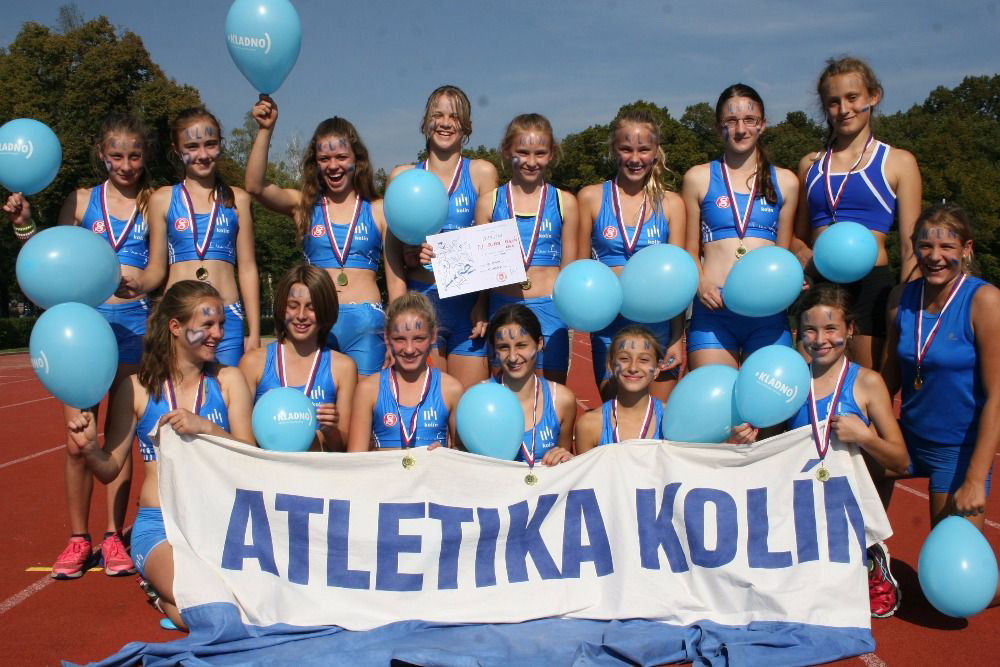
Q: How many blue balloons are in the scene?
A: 14